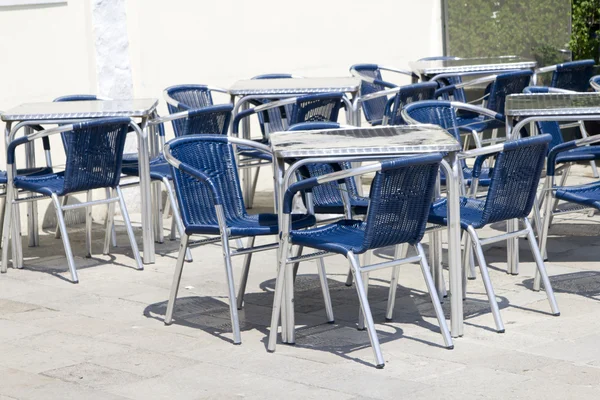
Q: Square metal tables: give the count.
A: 5